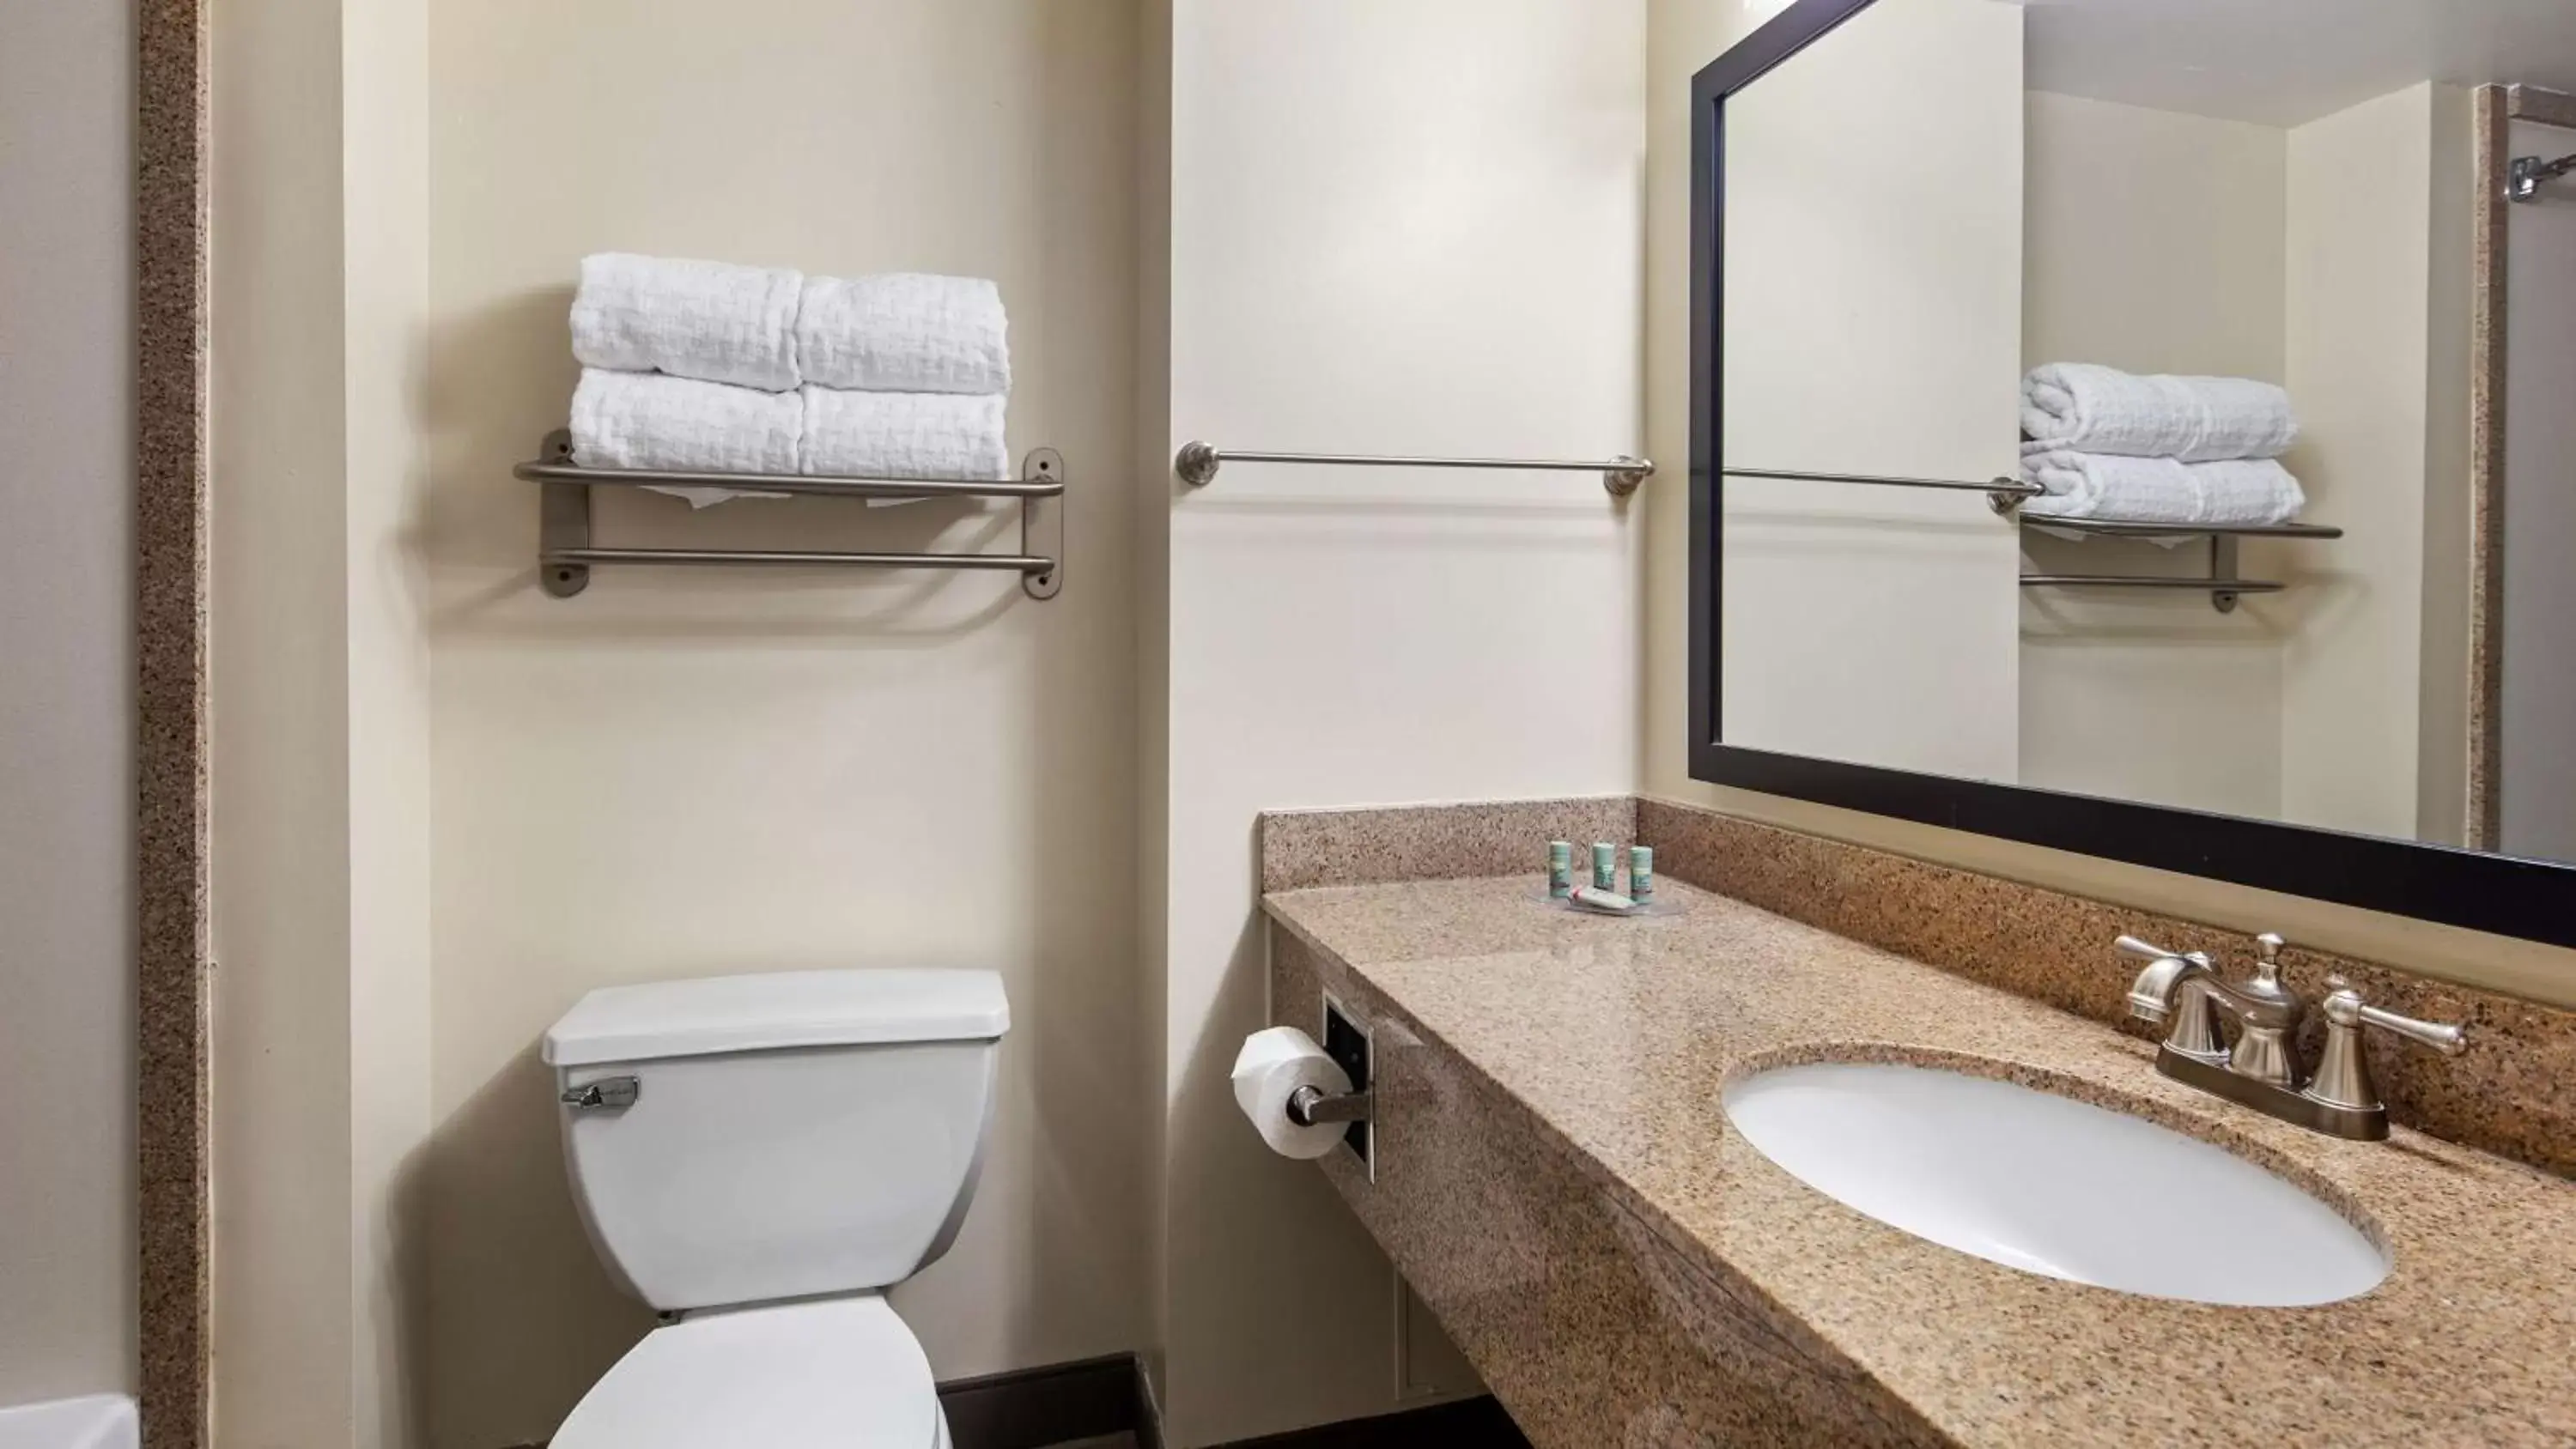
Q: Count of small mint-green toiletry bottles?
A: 3